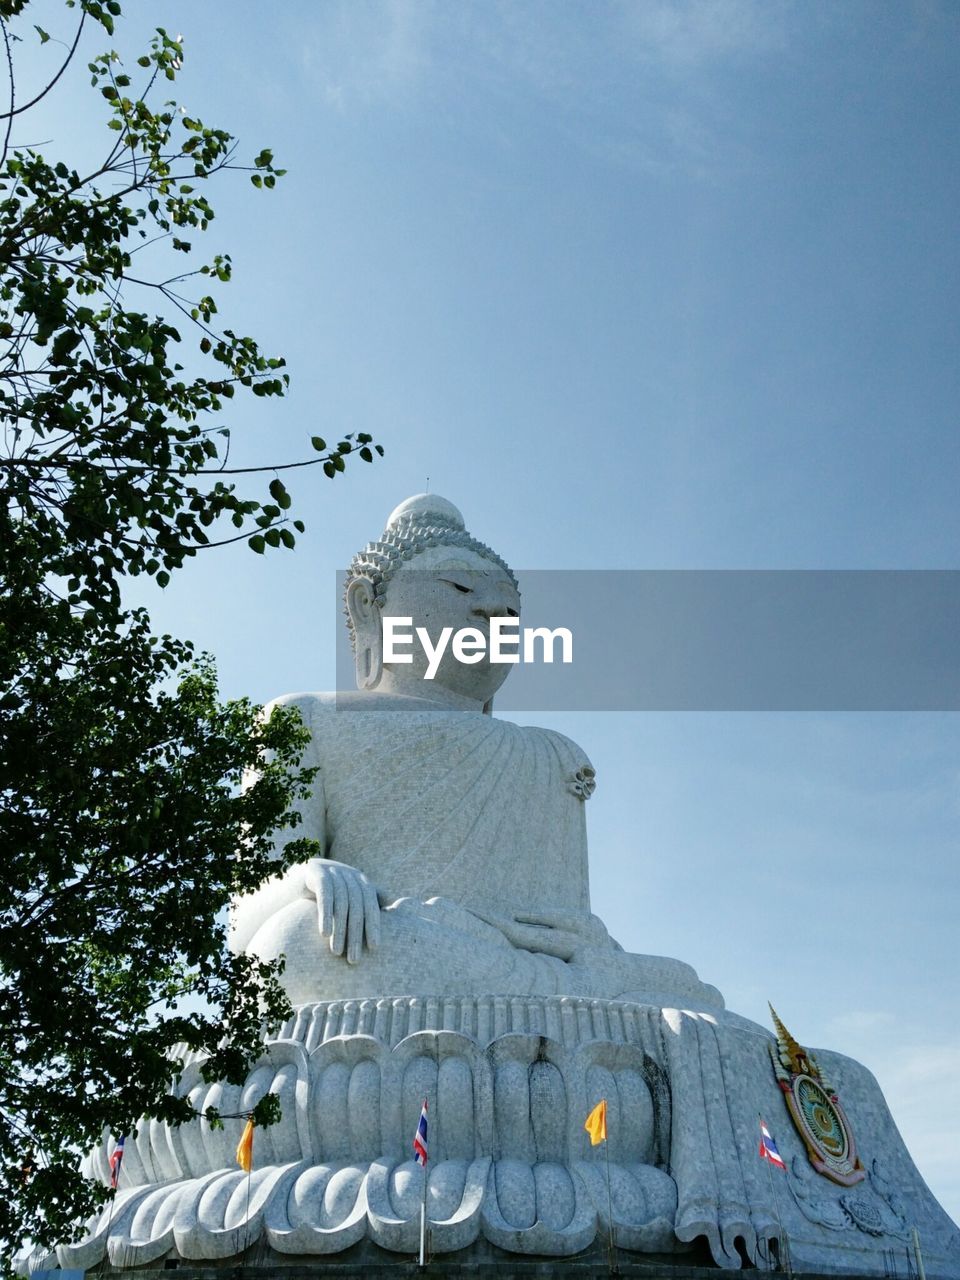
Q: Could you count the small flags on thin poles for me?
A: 5